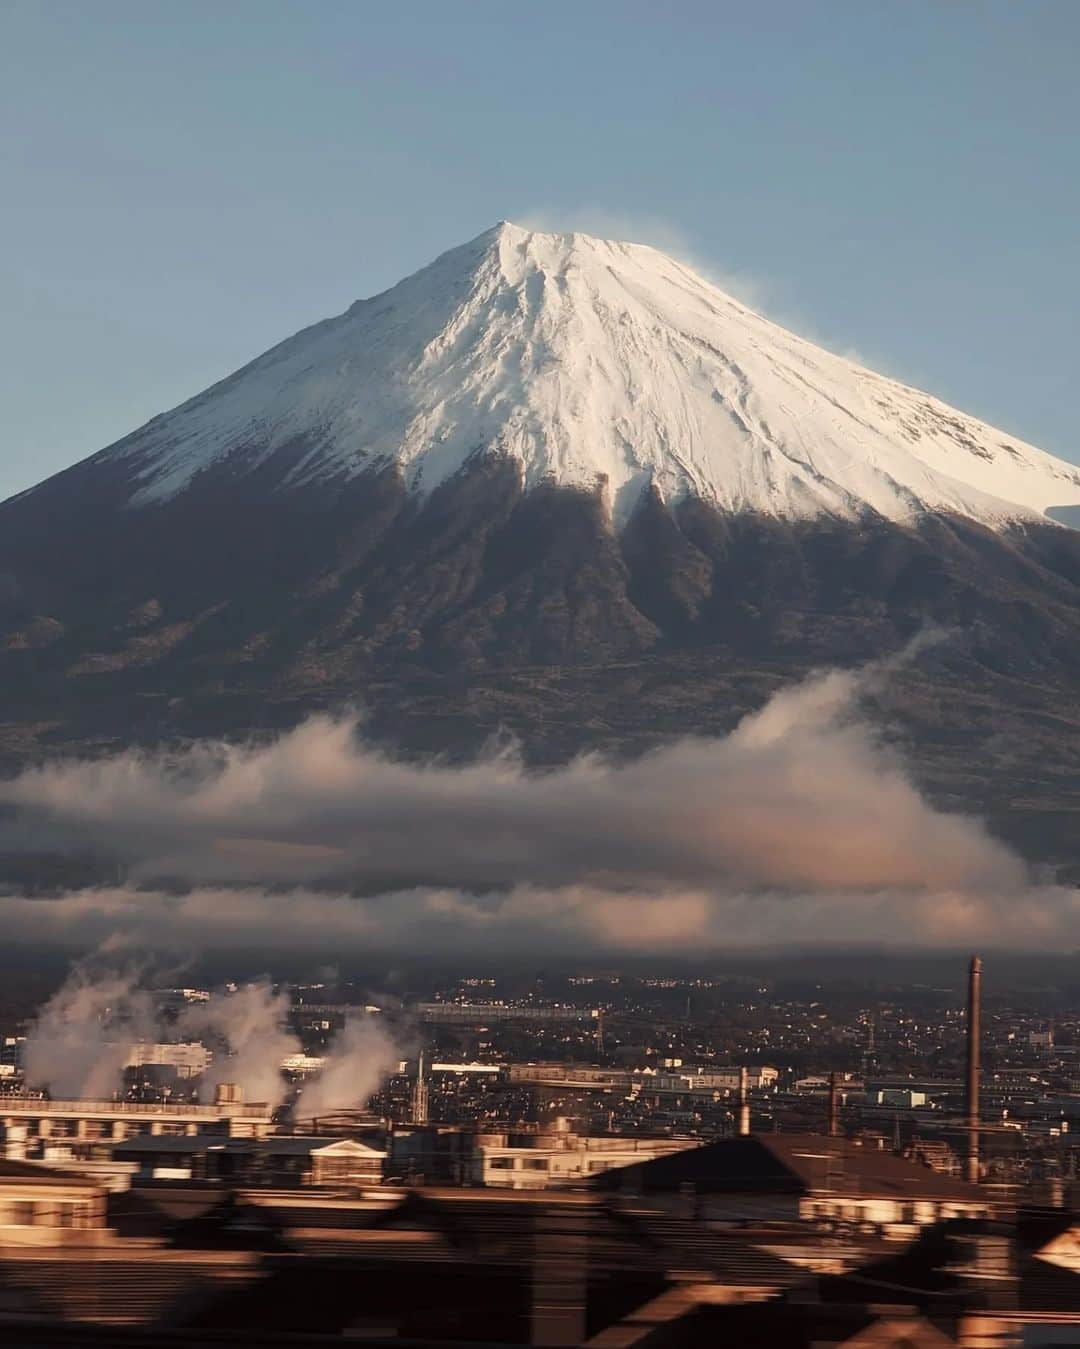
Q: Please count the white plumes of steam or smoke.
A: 3